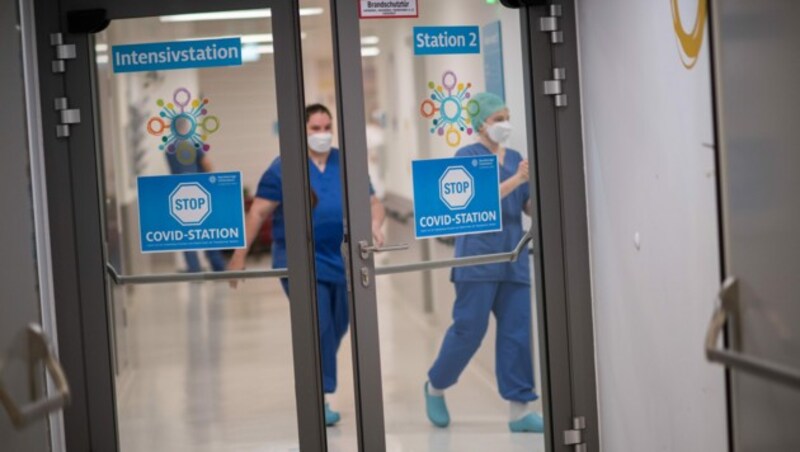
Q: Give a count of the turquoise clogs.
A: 3